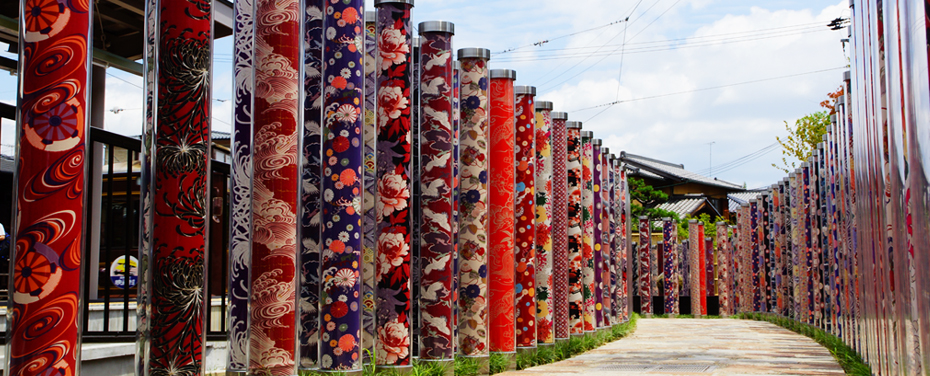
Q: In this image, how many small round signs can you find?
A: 1